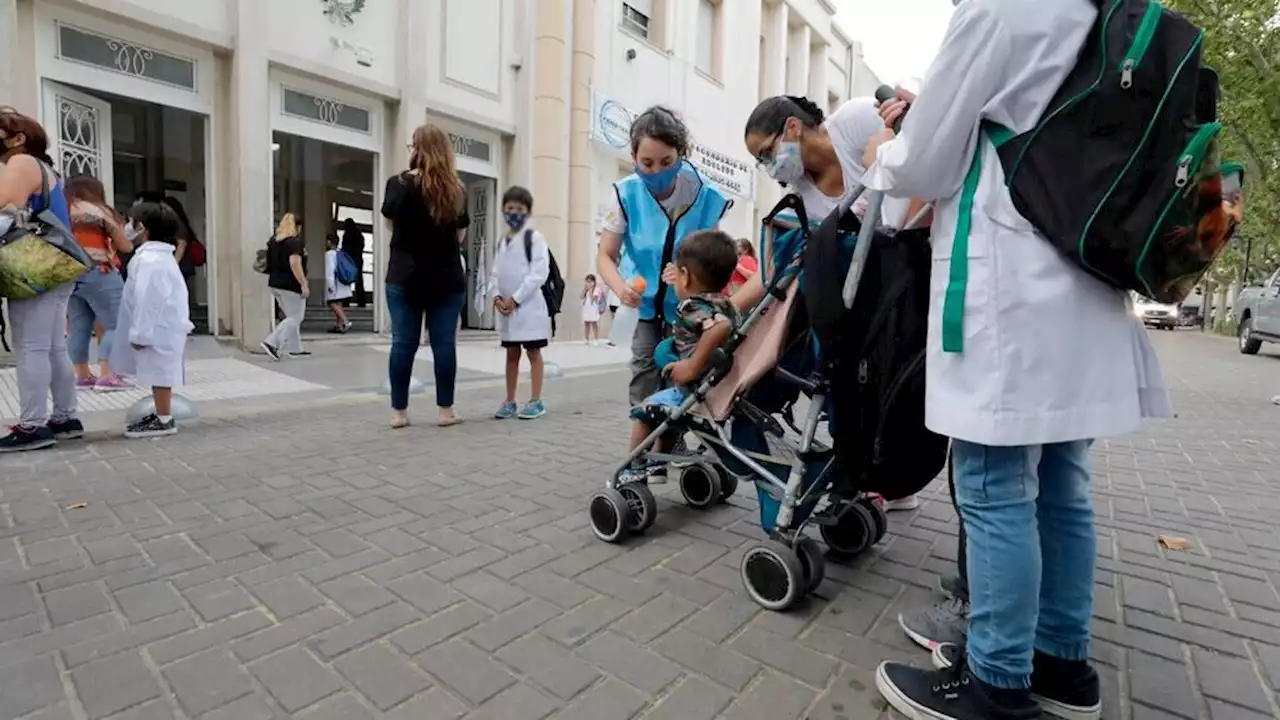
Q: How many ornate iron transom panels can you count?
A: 3